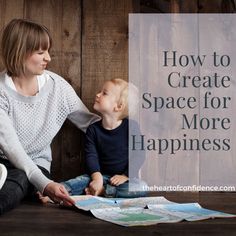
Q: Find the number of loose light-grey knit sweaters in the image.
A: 1